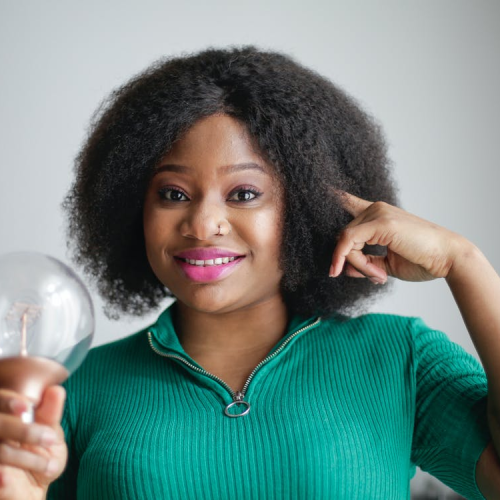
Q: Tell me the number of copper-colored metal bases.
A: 1